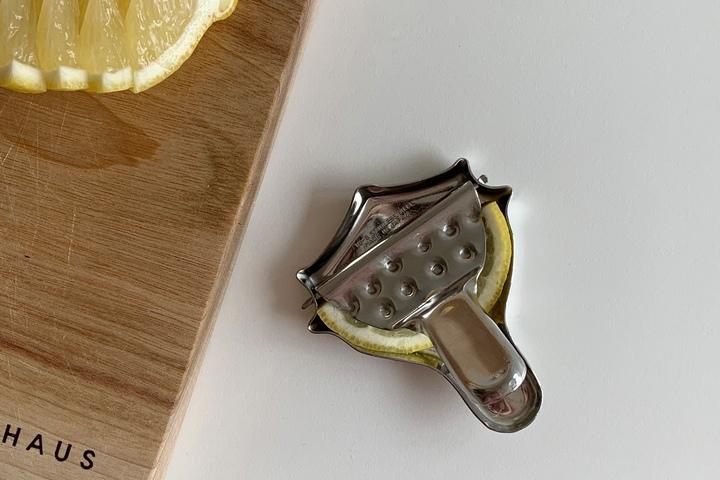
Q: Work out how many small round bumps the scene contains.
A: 10